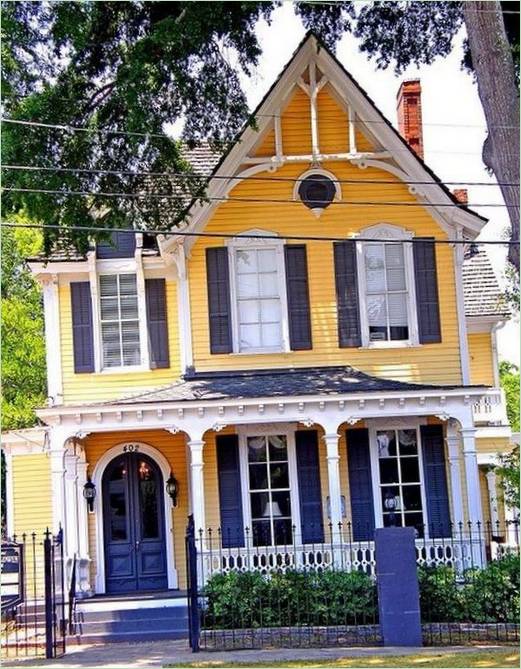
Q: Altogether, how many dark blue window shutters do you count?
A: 10